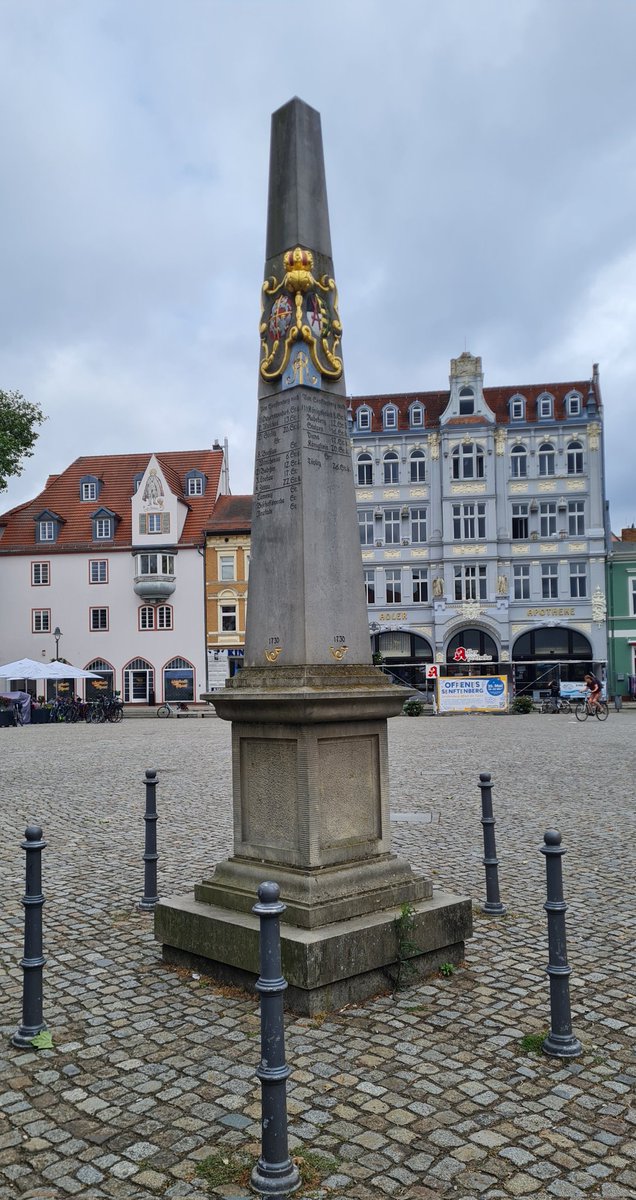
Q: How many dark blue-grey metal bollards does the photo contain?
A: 5